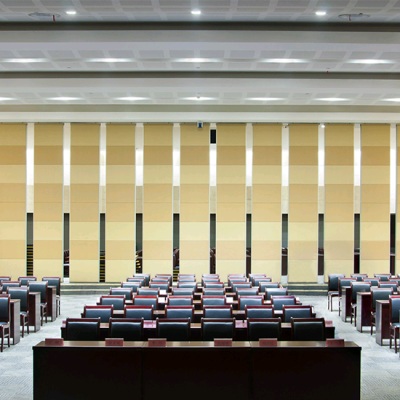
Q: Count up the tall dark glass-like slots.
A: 11